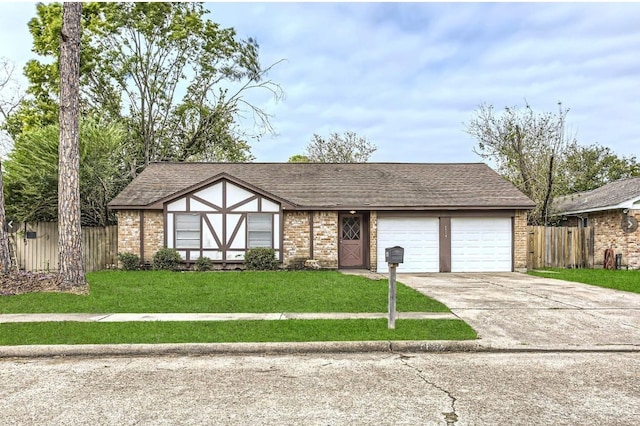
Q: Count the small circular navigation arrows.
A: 2